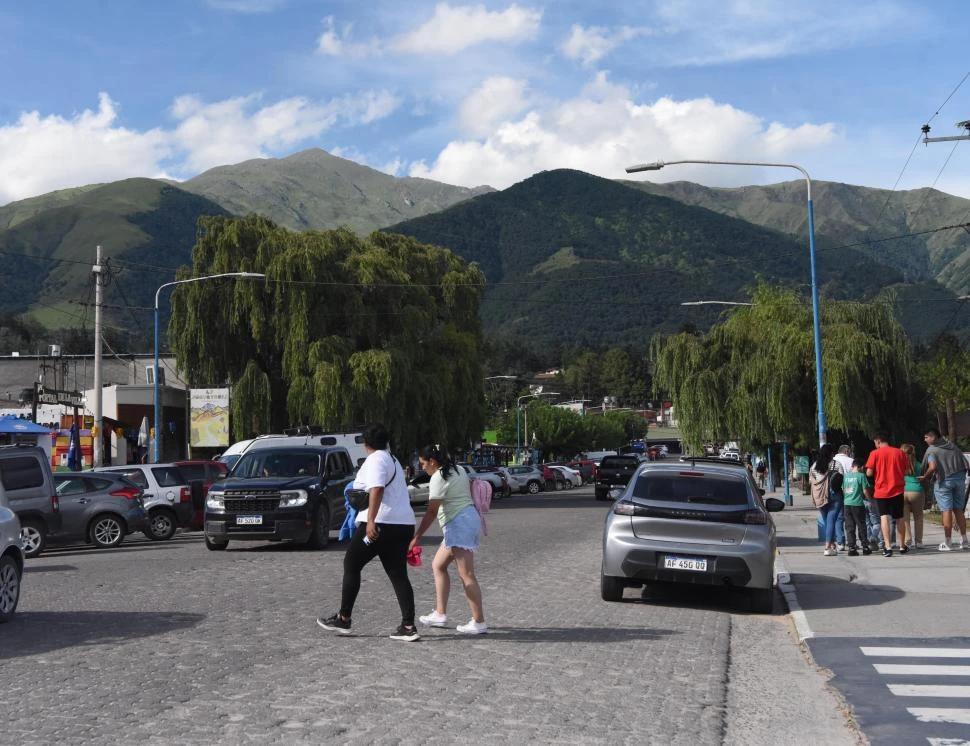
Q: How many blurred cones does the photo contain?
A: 0